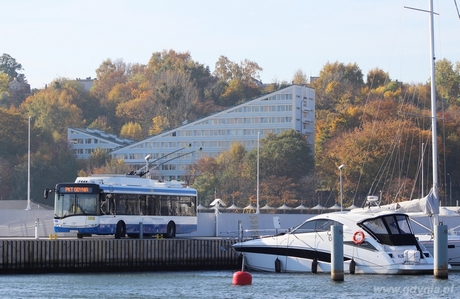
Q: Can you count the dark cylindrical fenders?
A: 3